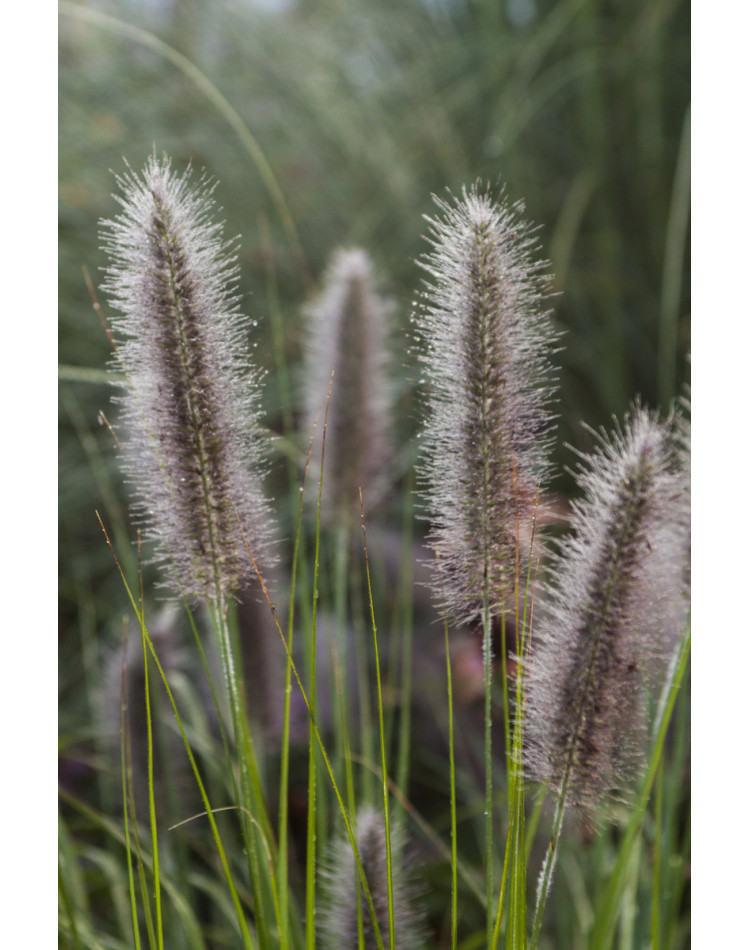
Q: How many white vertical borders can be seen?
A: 2